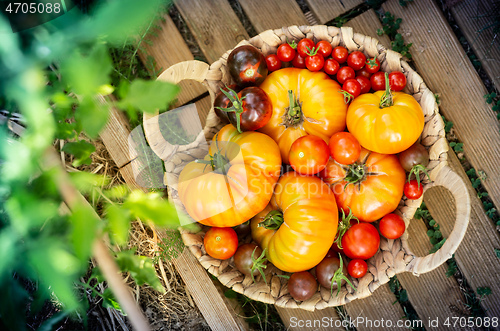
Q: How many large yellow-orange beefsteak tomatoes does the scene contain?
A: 5